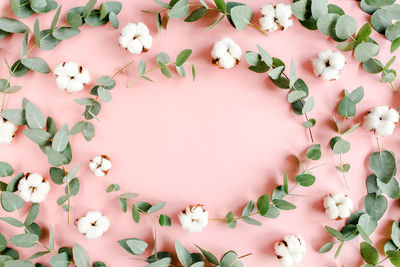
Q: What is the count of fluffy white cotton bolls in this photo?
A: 13